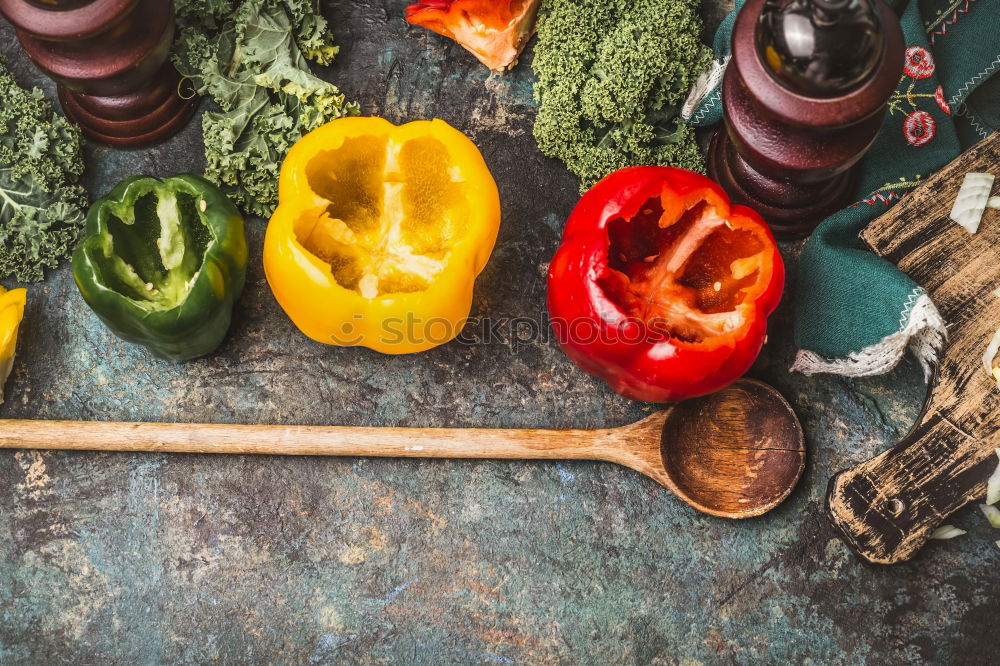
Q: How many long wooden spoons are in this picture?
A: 1